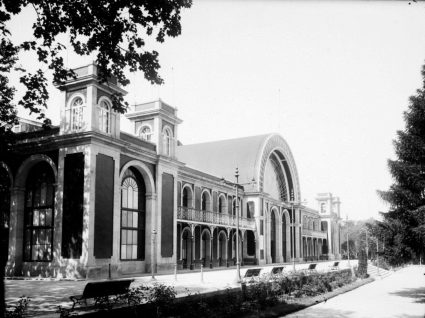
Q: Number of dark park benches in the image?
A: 5